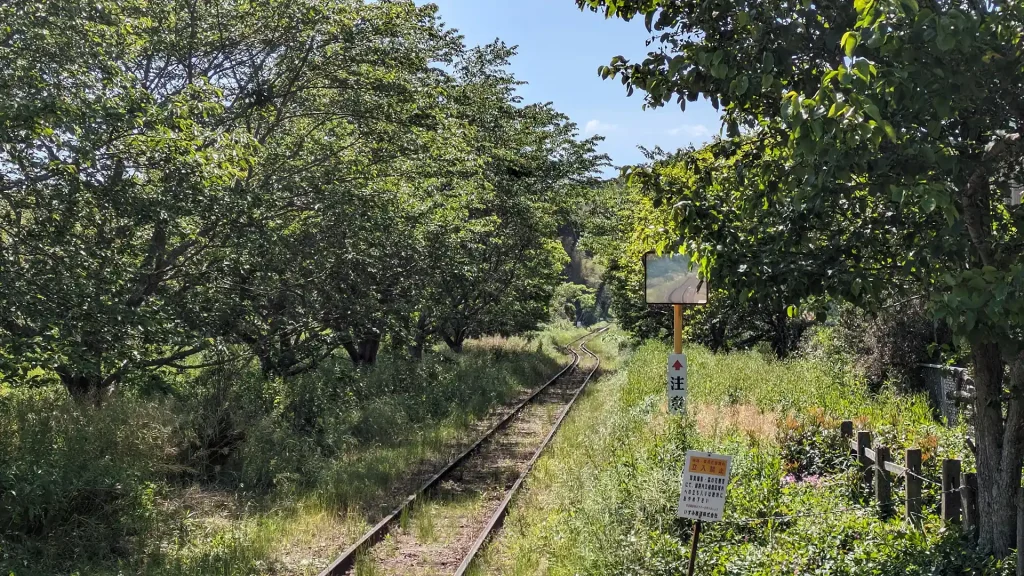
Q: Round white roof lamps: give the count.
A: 0